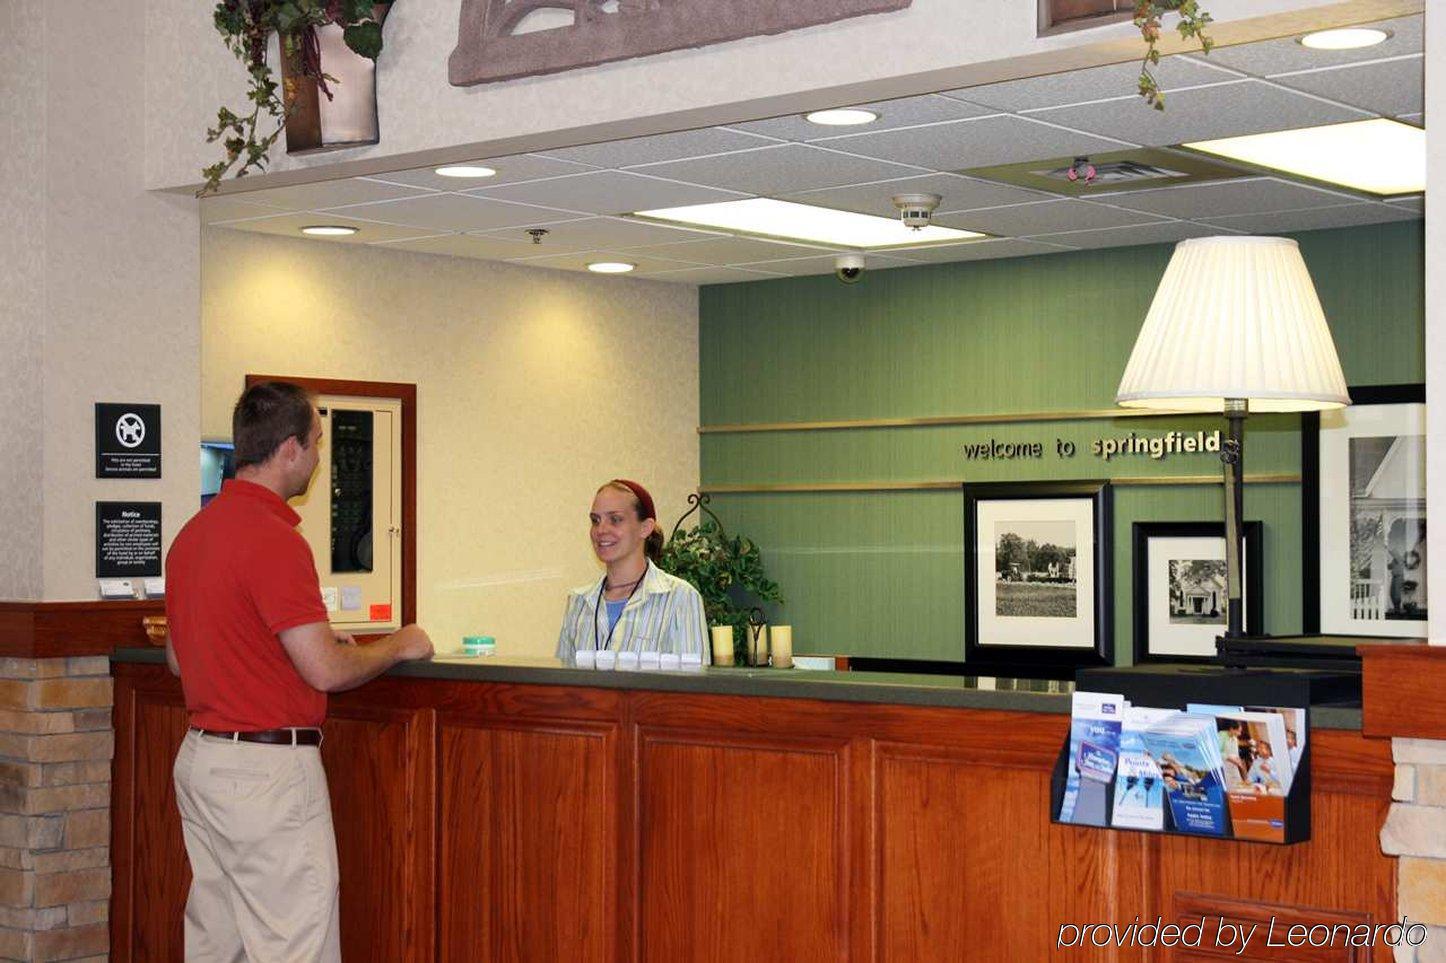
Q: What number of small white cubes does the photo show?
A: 6